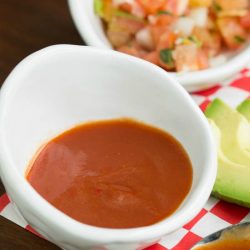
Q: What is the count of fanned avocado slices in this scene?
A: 3